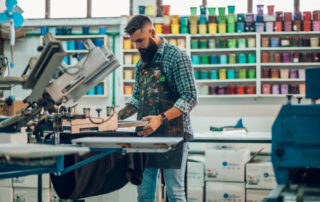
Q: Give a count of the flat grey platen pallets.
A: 2